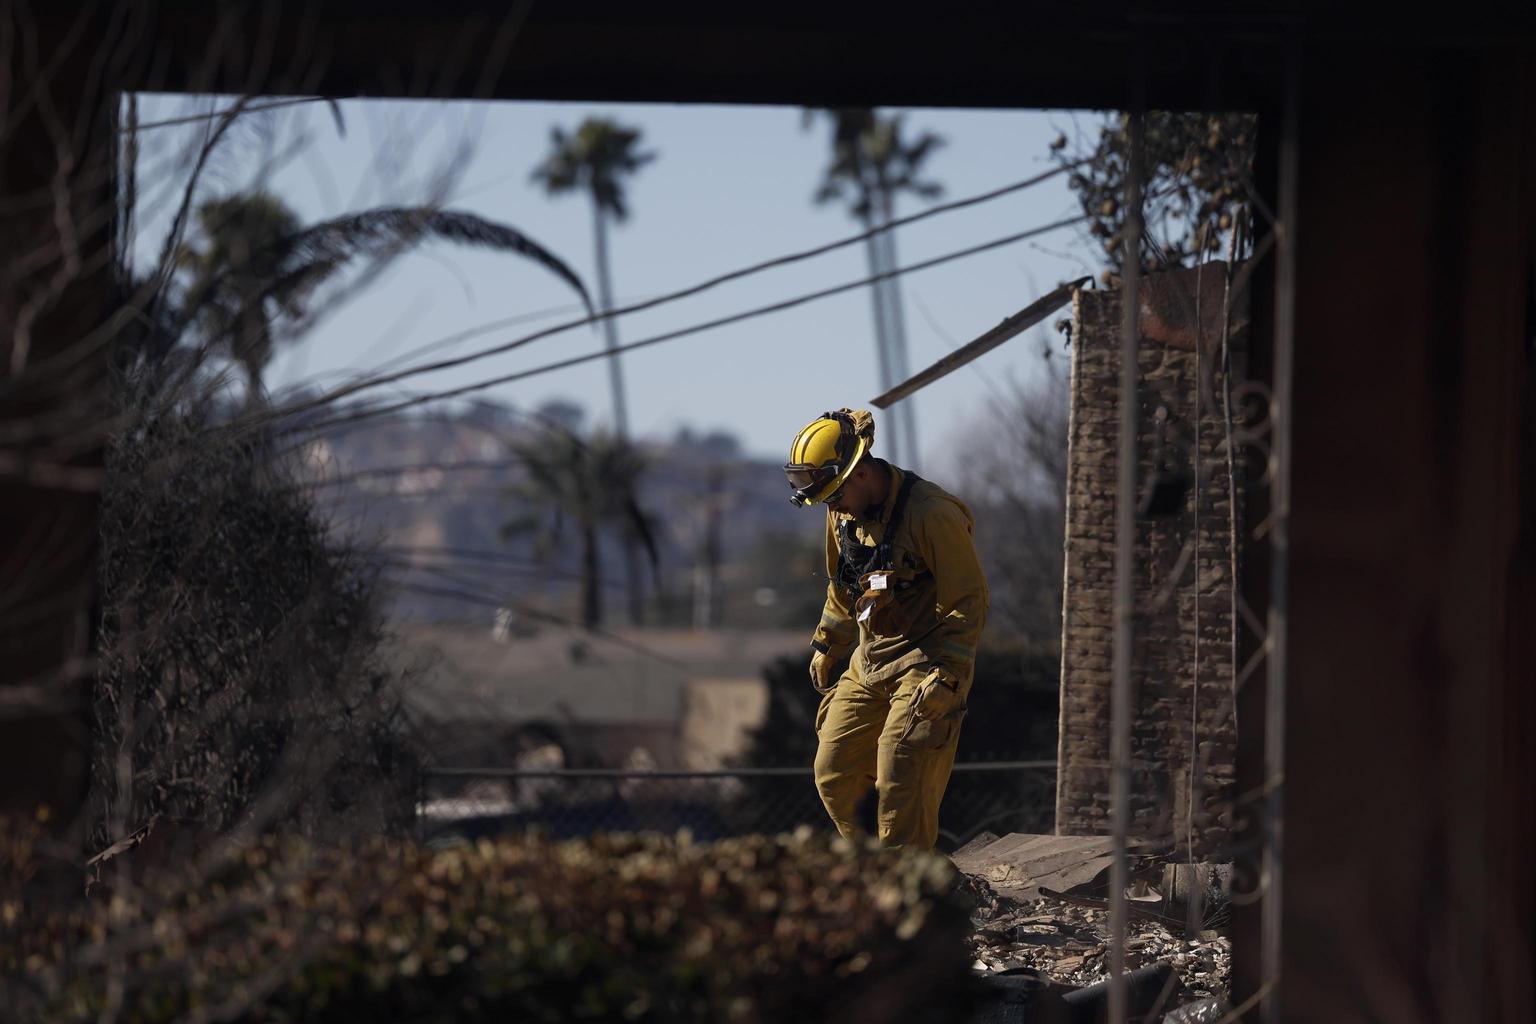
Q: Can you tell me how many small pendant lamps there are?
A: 0